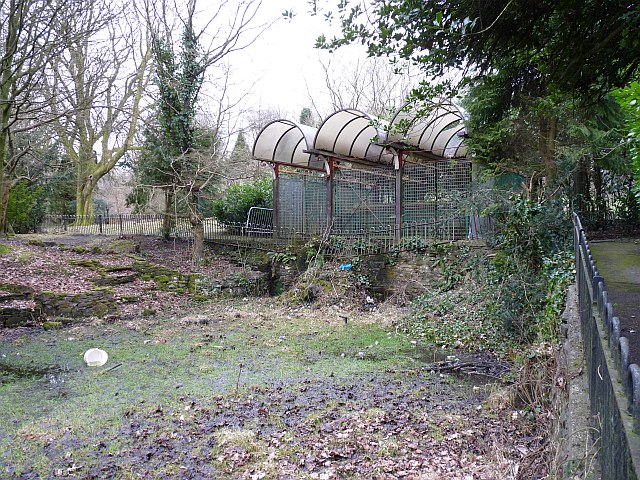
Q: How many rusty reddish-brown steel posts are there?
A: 3